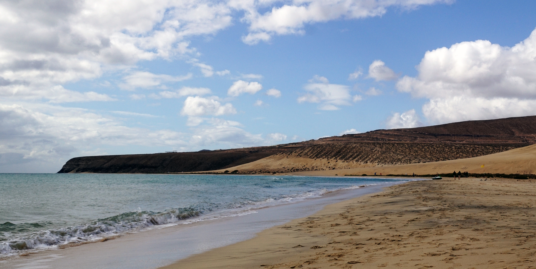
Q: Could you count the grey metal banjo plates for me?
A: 0